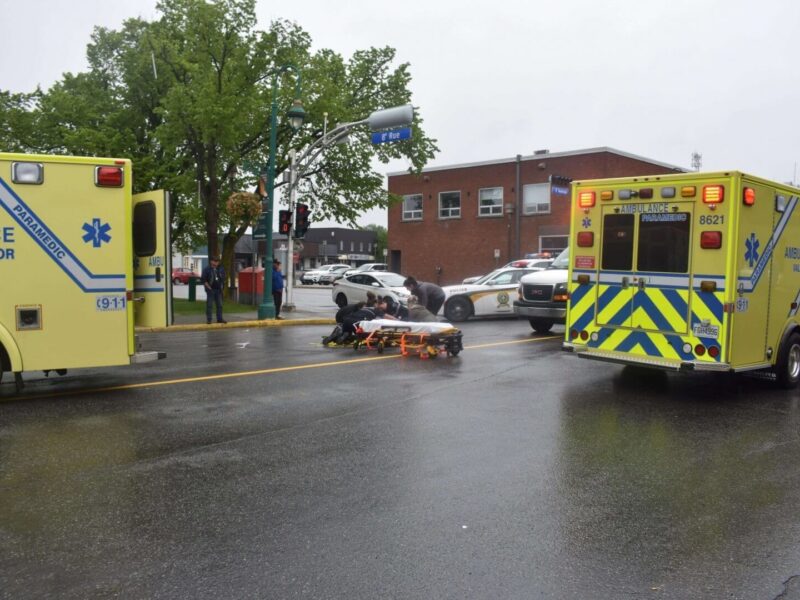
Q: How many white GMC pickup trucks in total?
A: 1